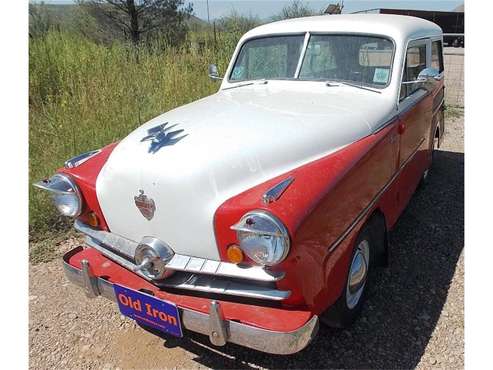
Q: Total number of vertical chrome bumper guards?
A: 2